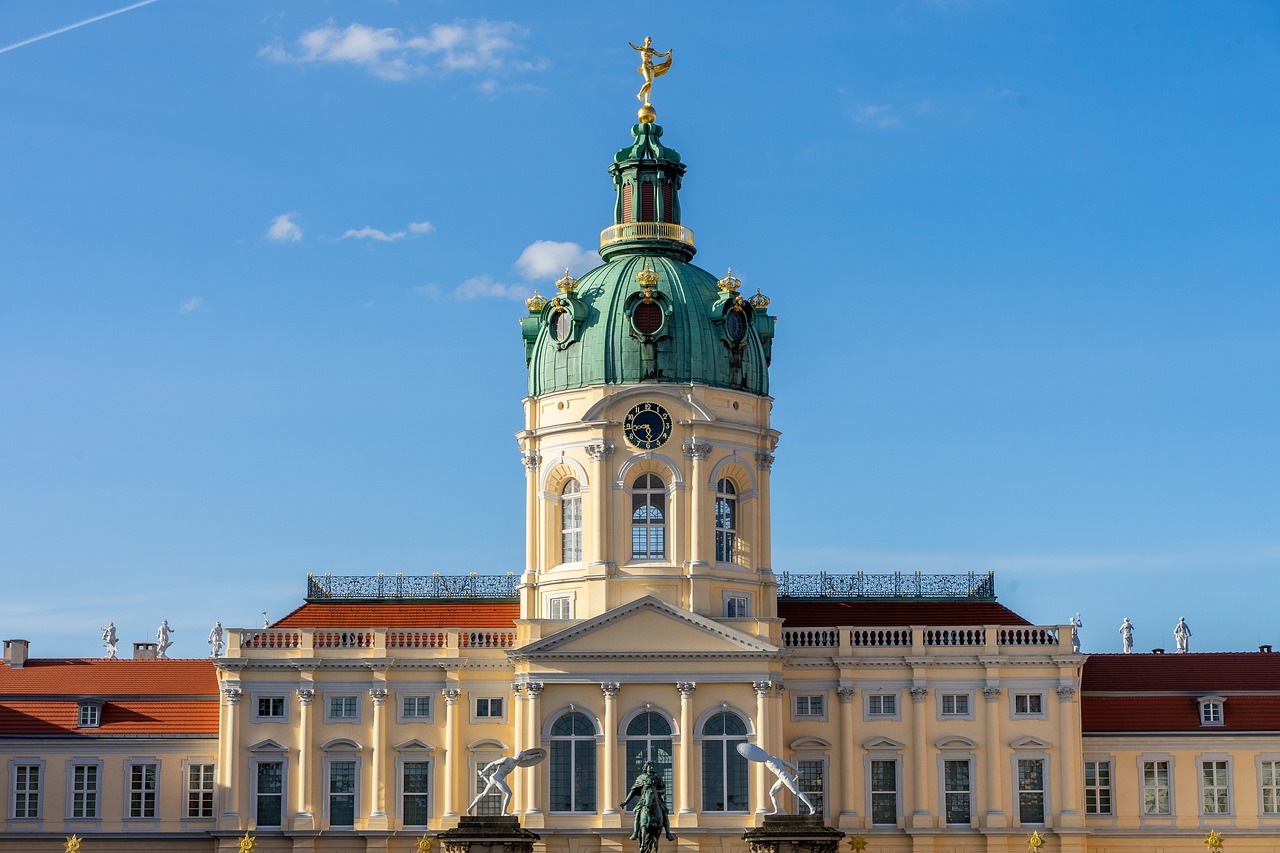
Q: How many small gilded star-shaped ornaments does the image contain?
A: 6